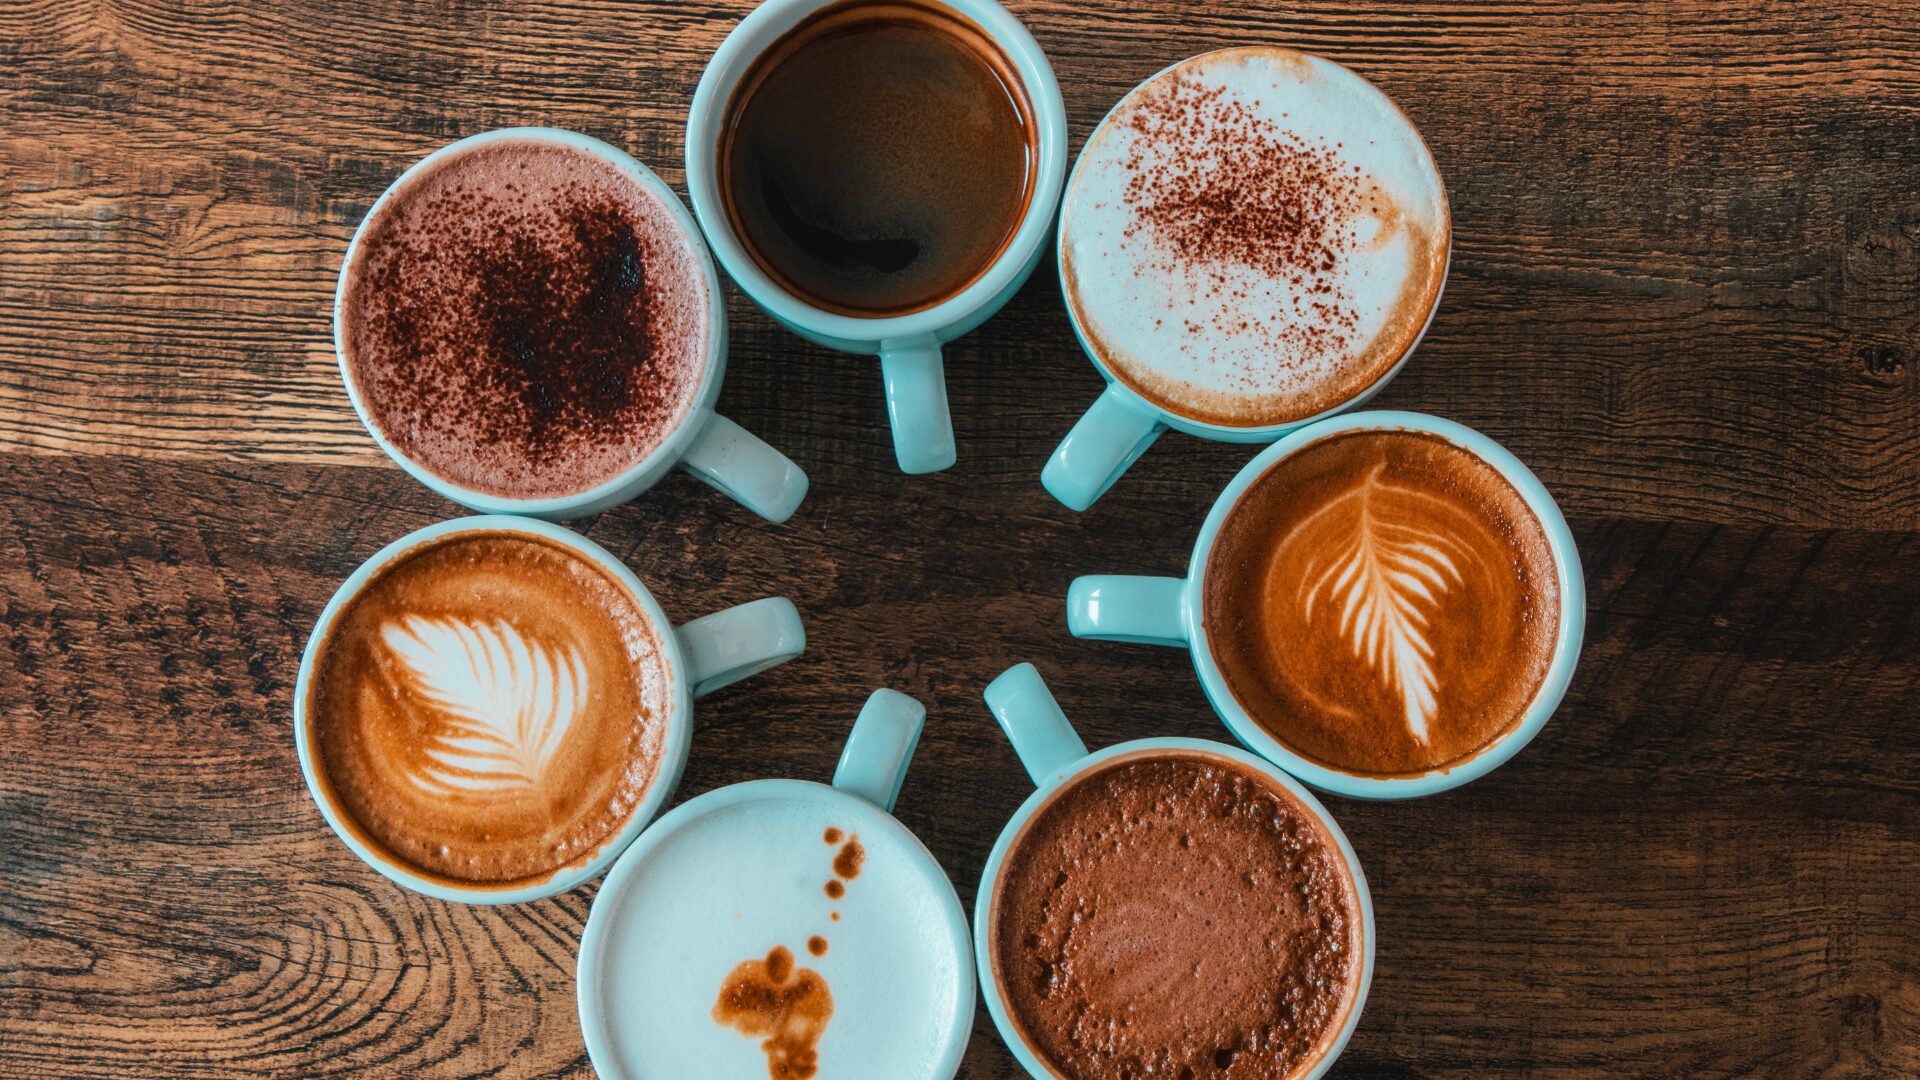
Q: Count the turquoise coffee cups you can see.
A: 7